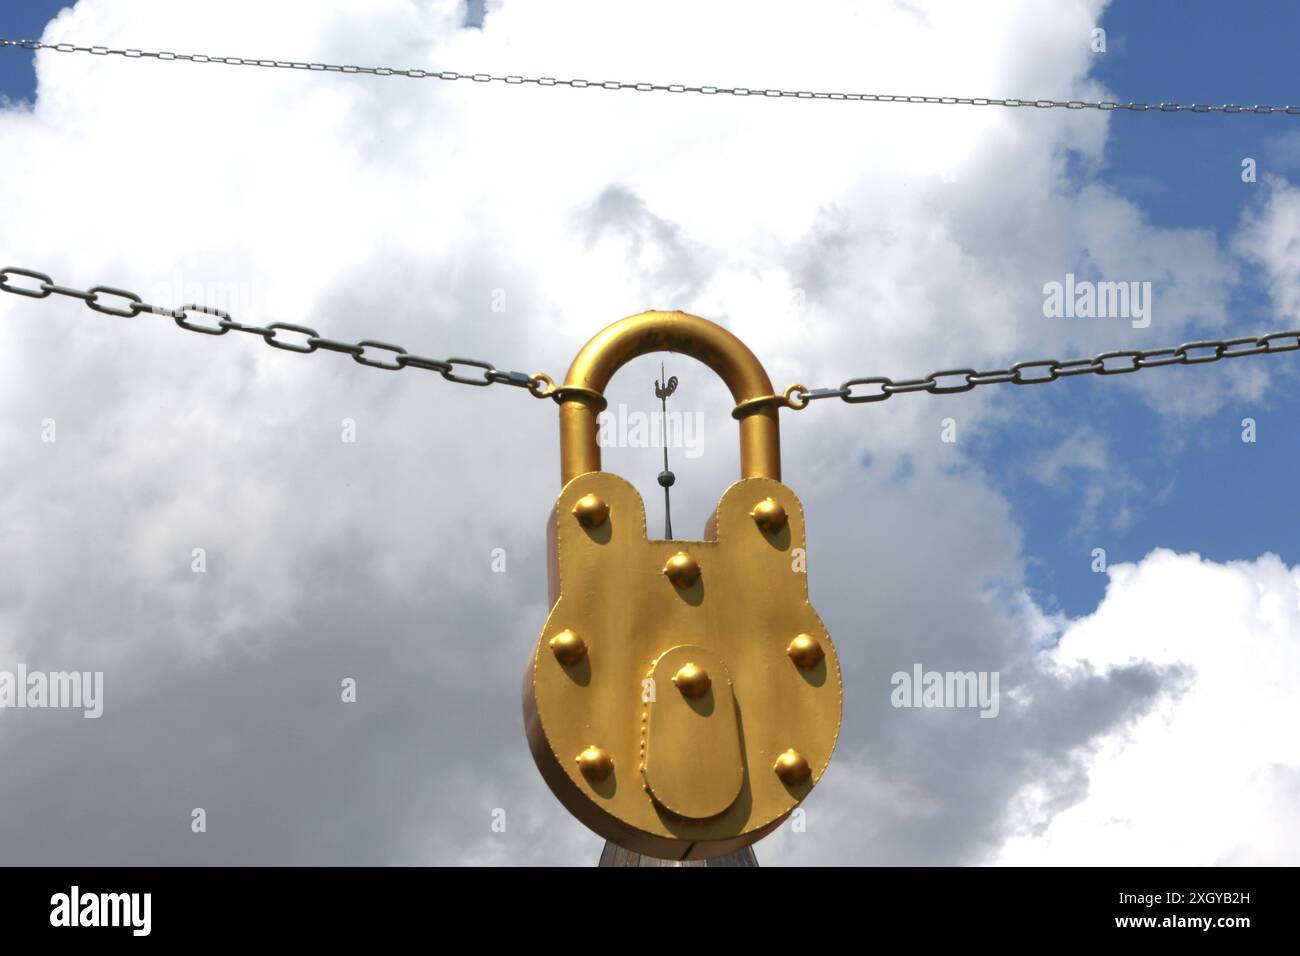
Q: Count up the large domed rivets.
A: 8